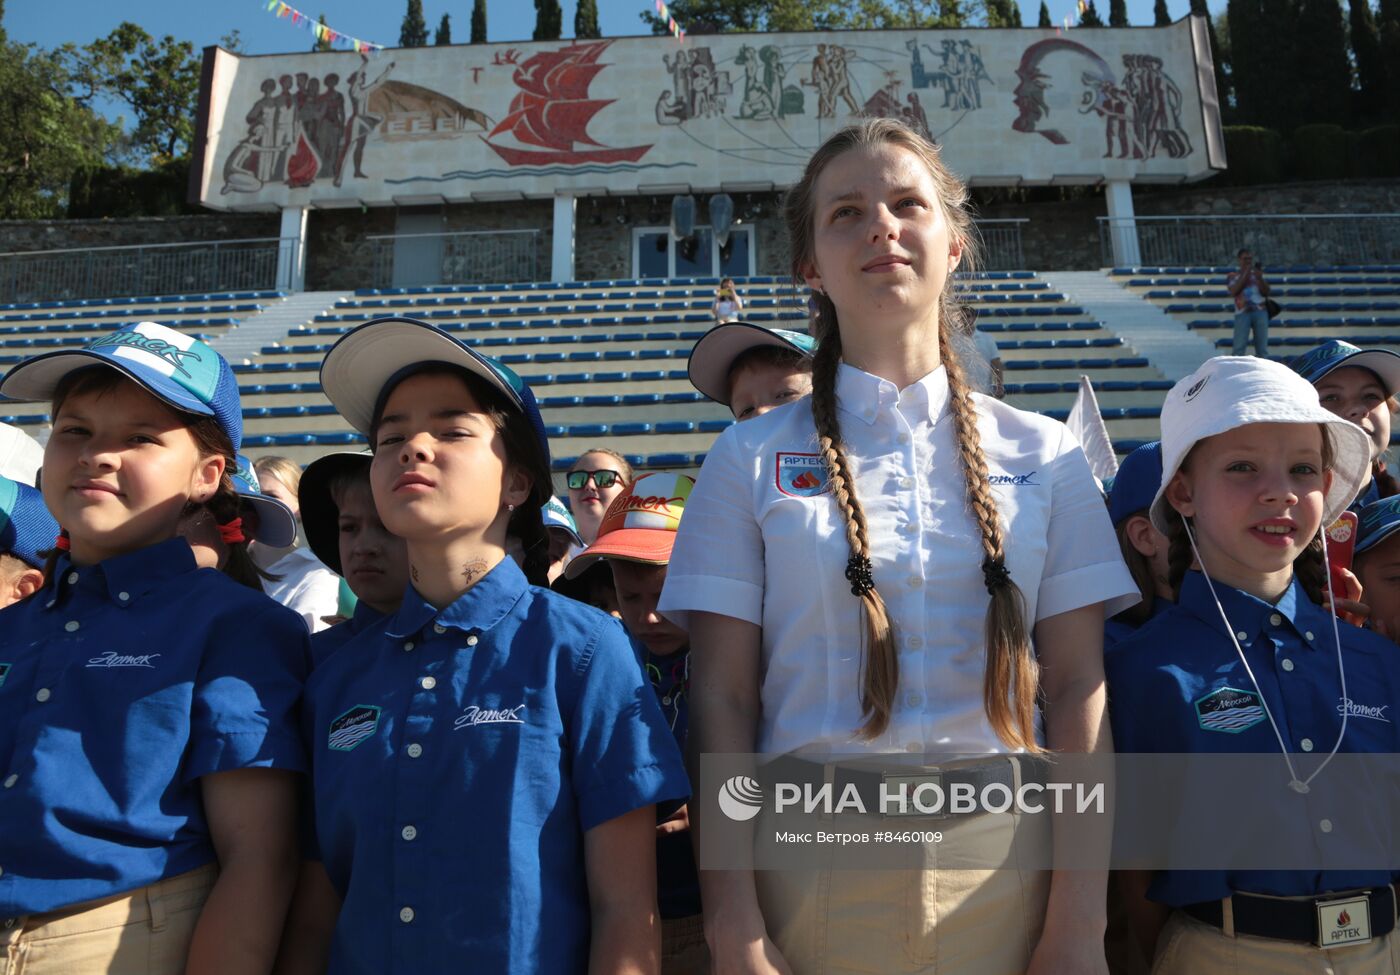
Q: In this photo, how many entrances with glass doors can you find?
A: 1